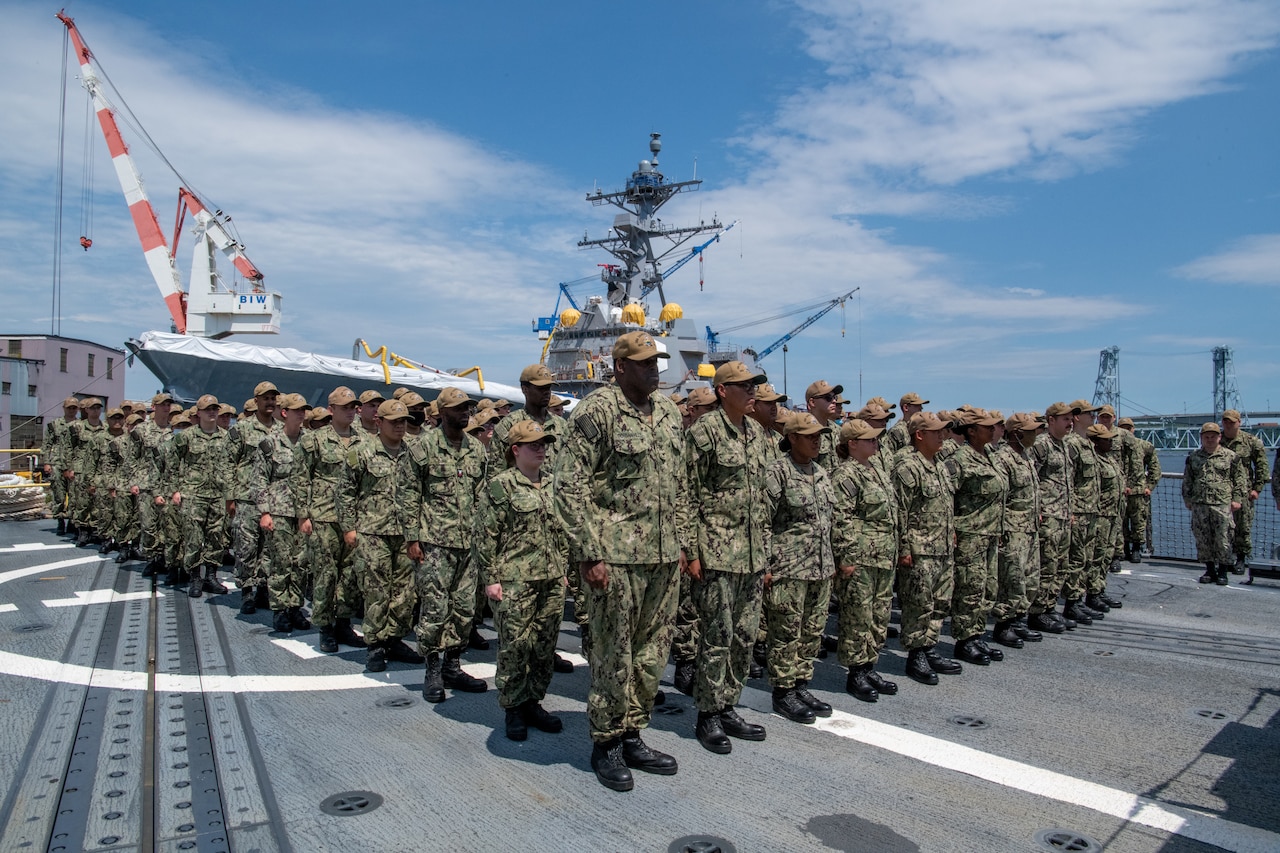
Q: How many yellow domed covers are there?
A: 3